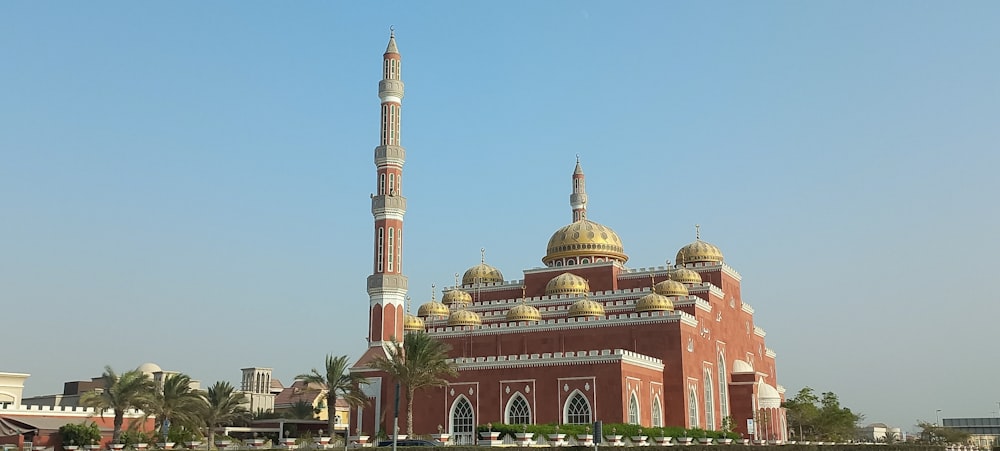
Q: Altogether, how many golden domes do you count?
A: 13